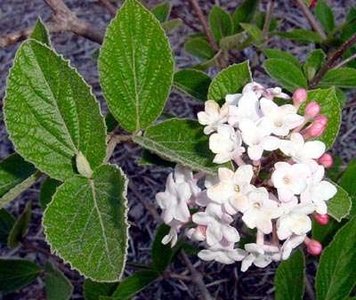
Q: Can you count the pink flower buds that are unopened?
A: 7